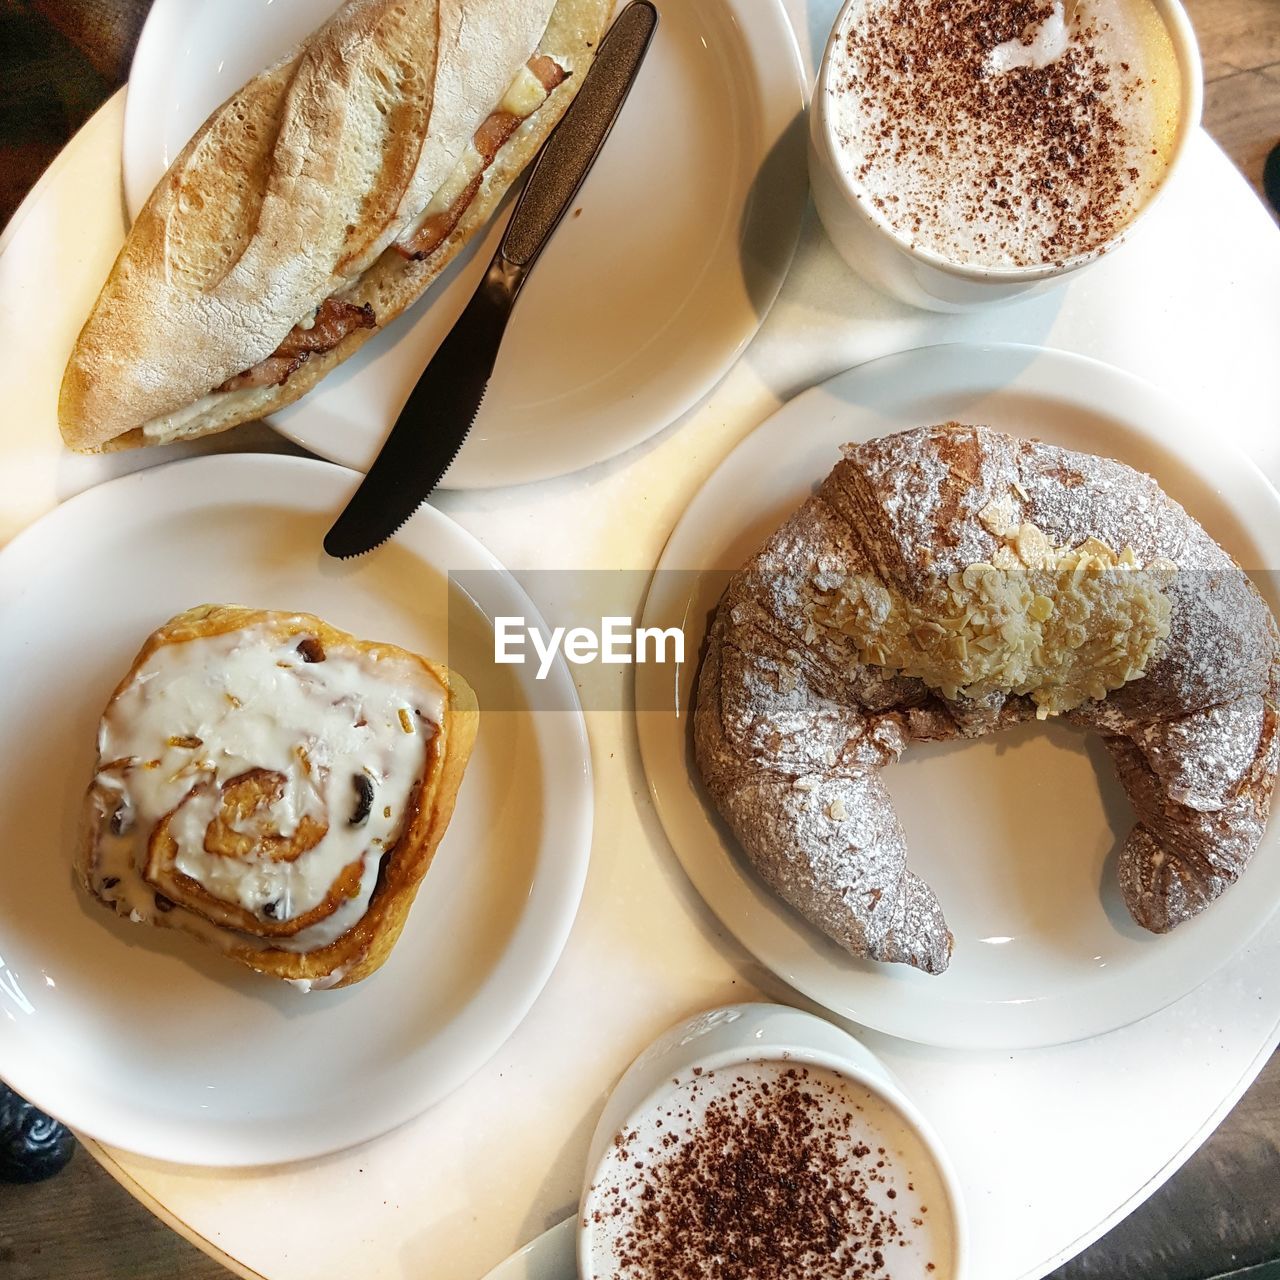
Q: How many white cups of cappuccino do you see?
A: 2